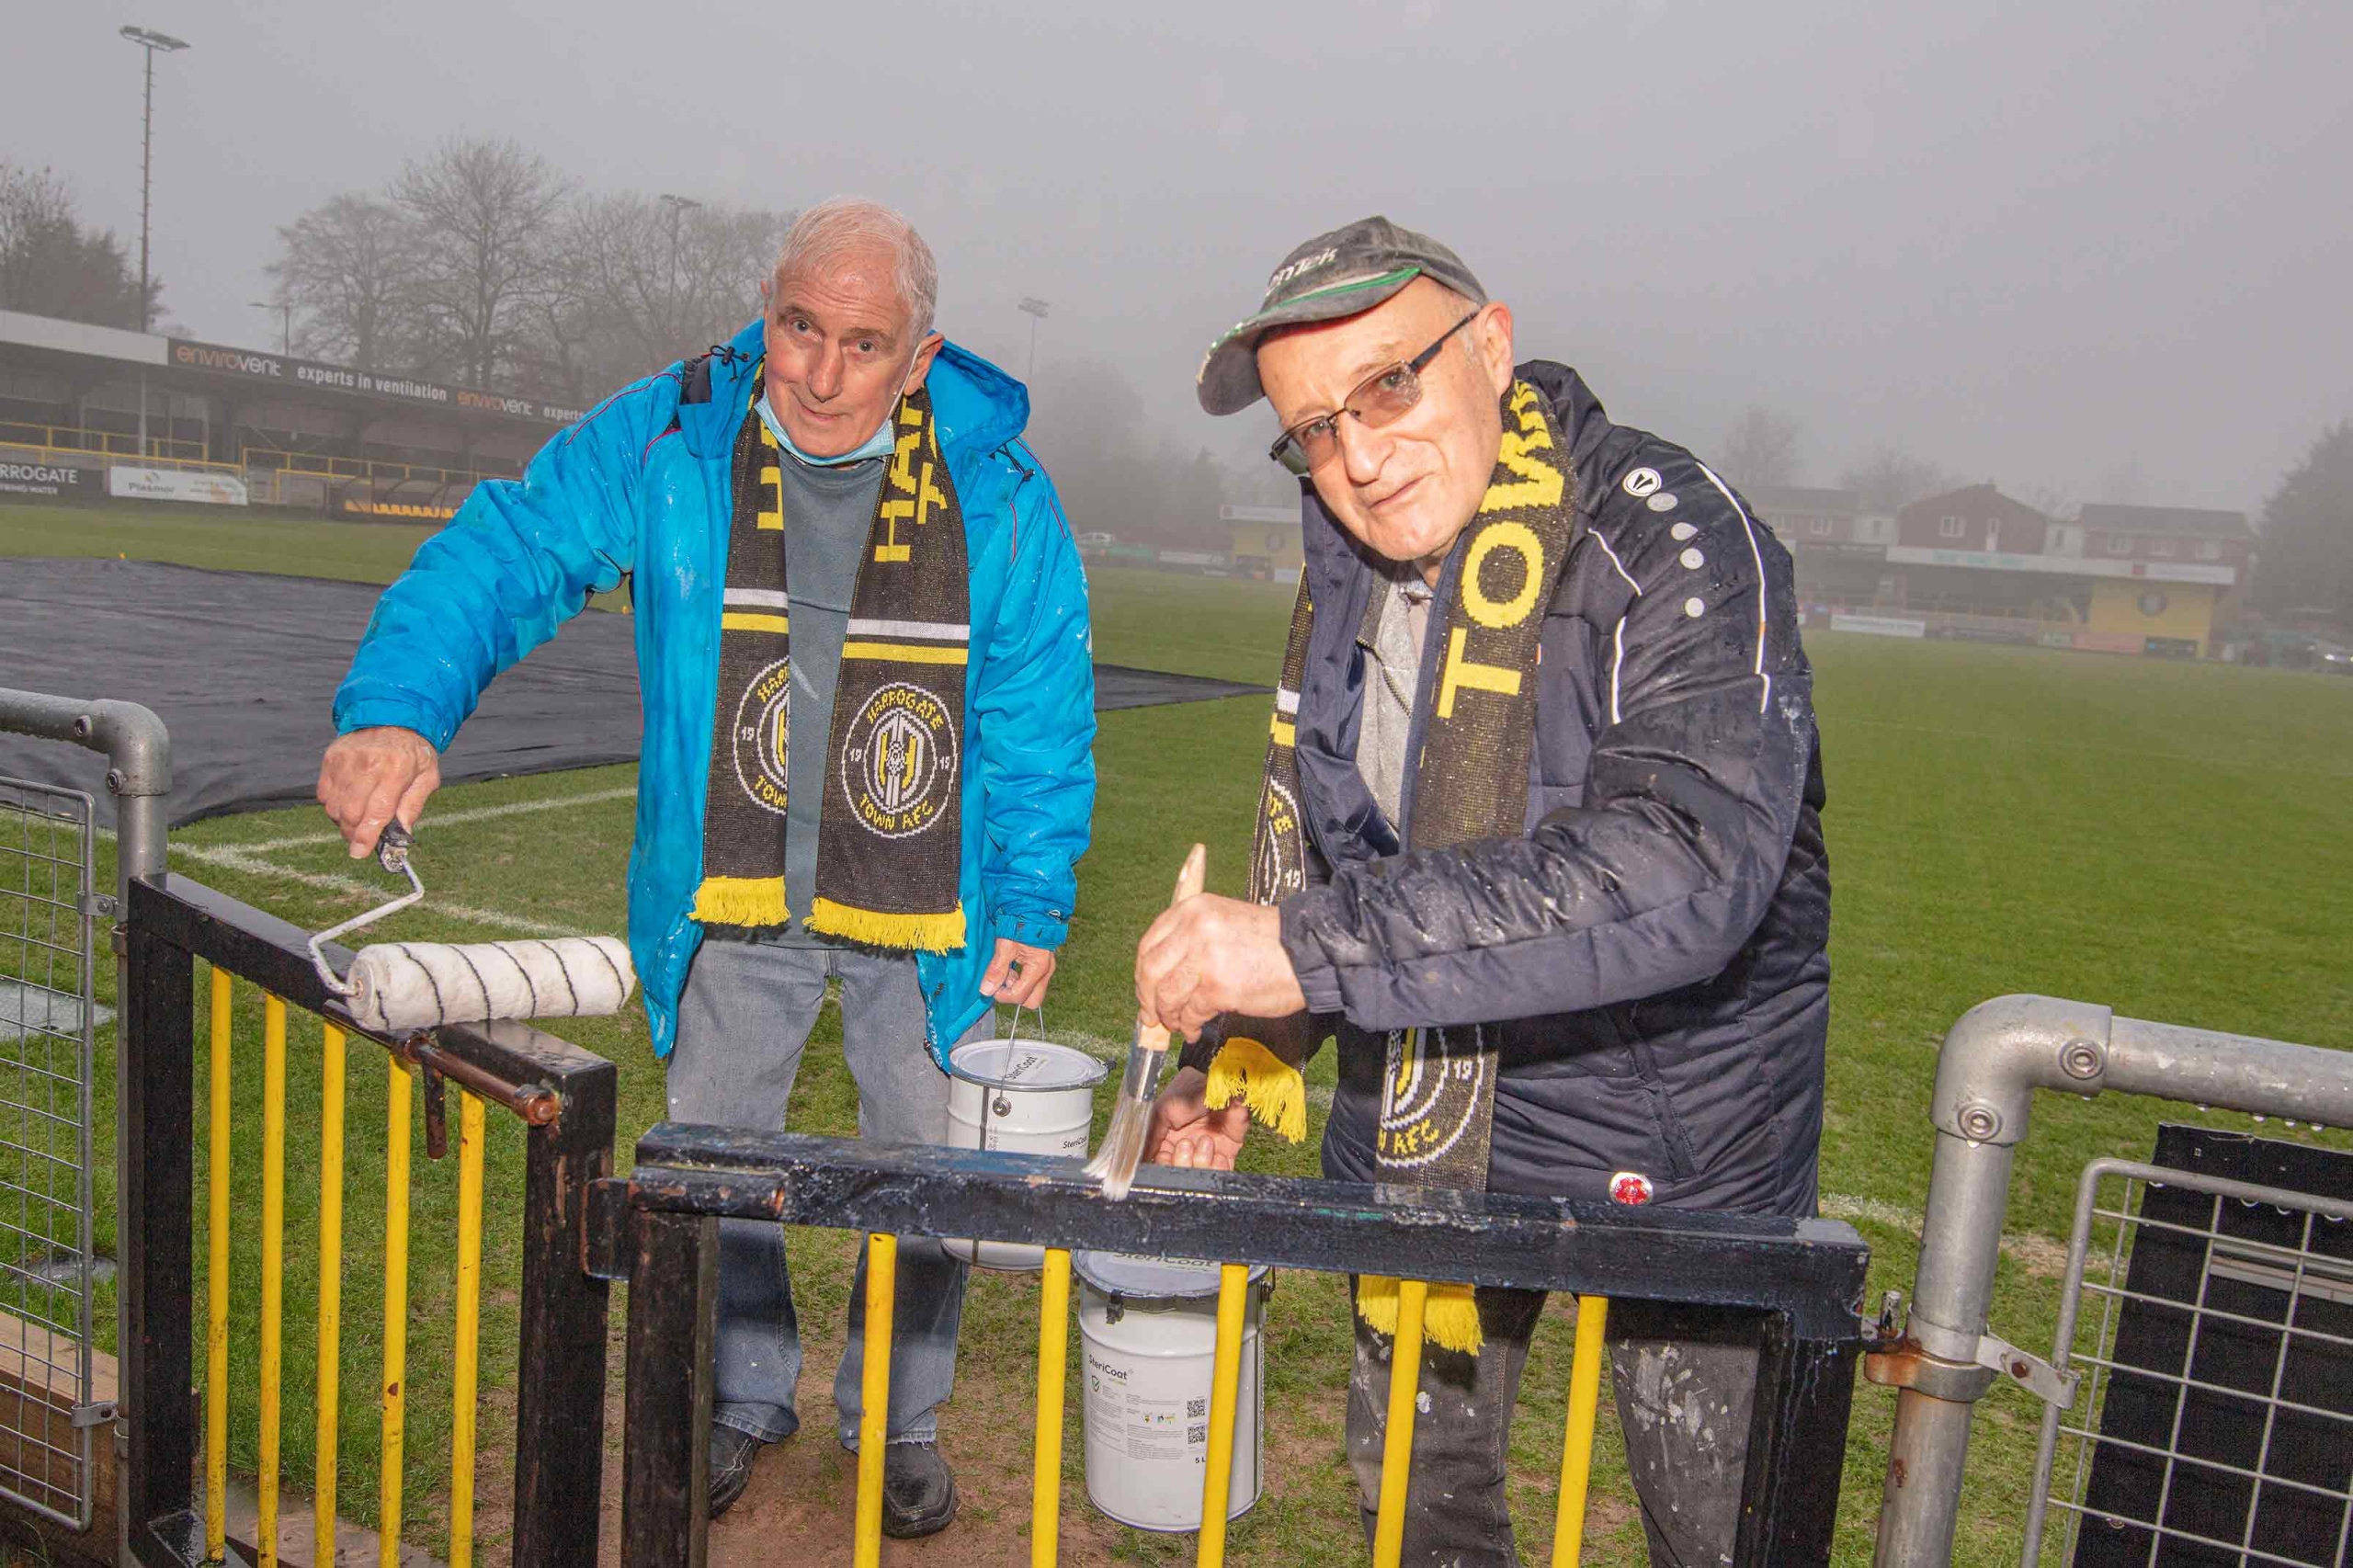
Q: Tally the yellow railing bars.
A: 10